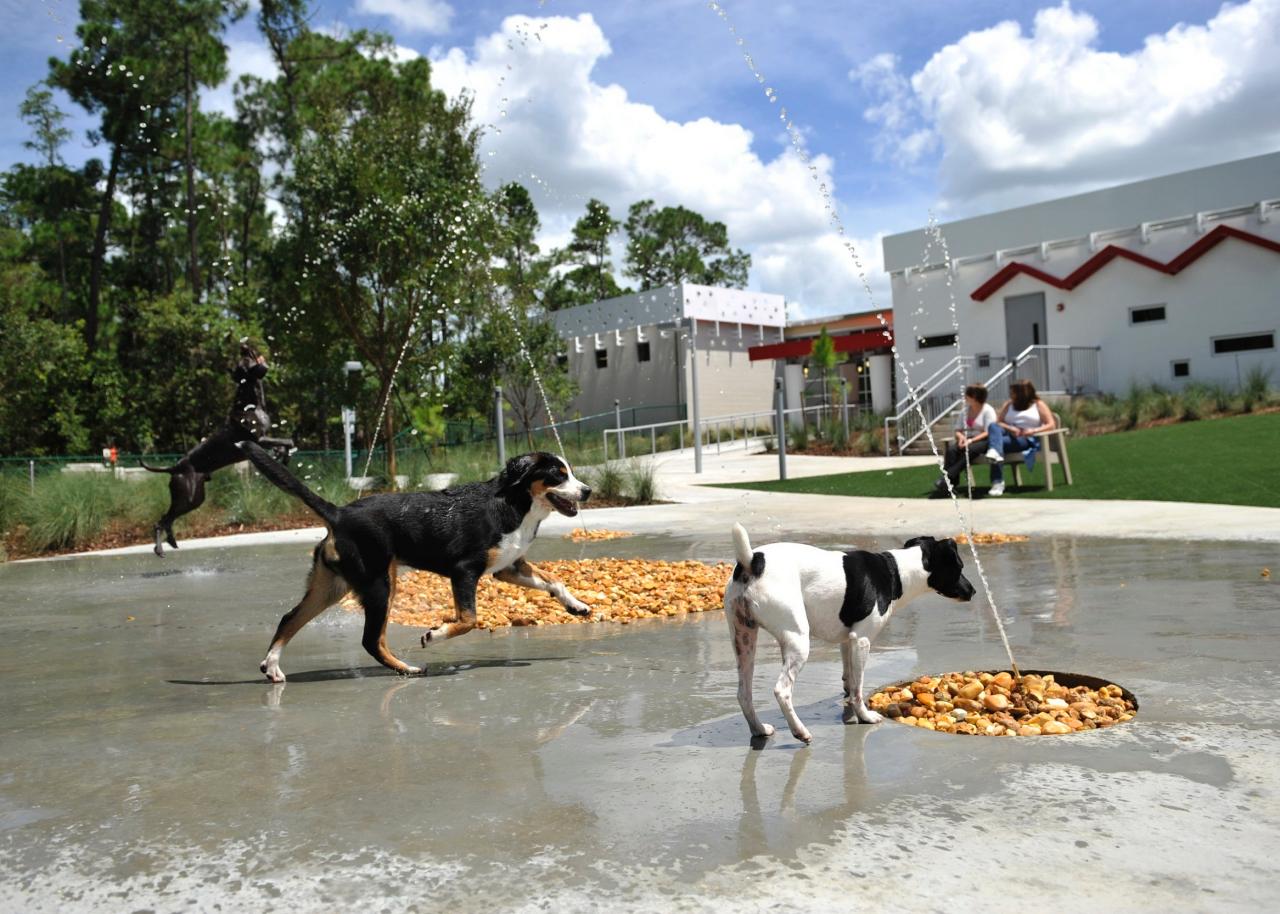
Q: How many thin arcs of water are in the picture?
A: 4